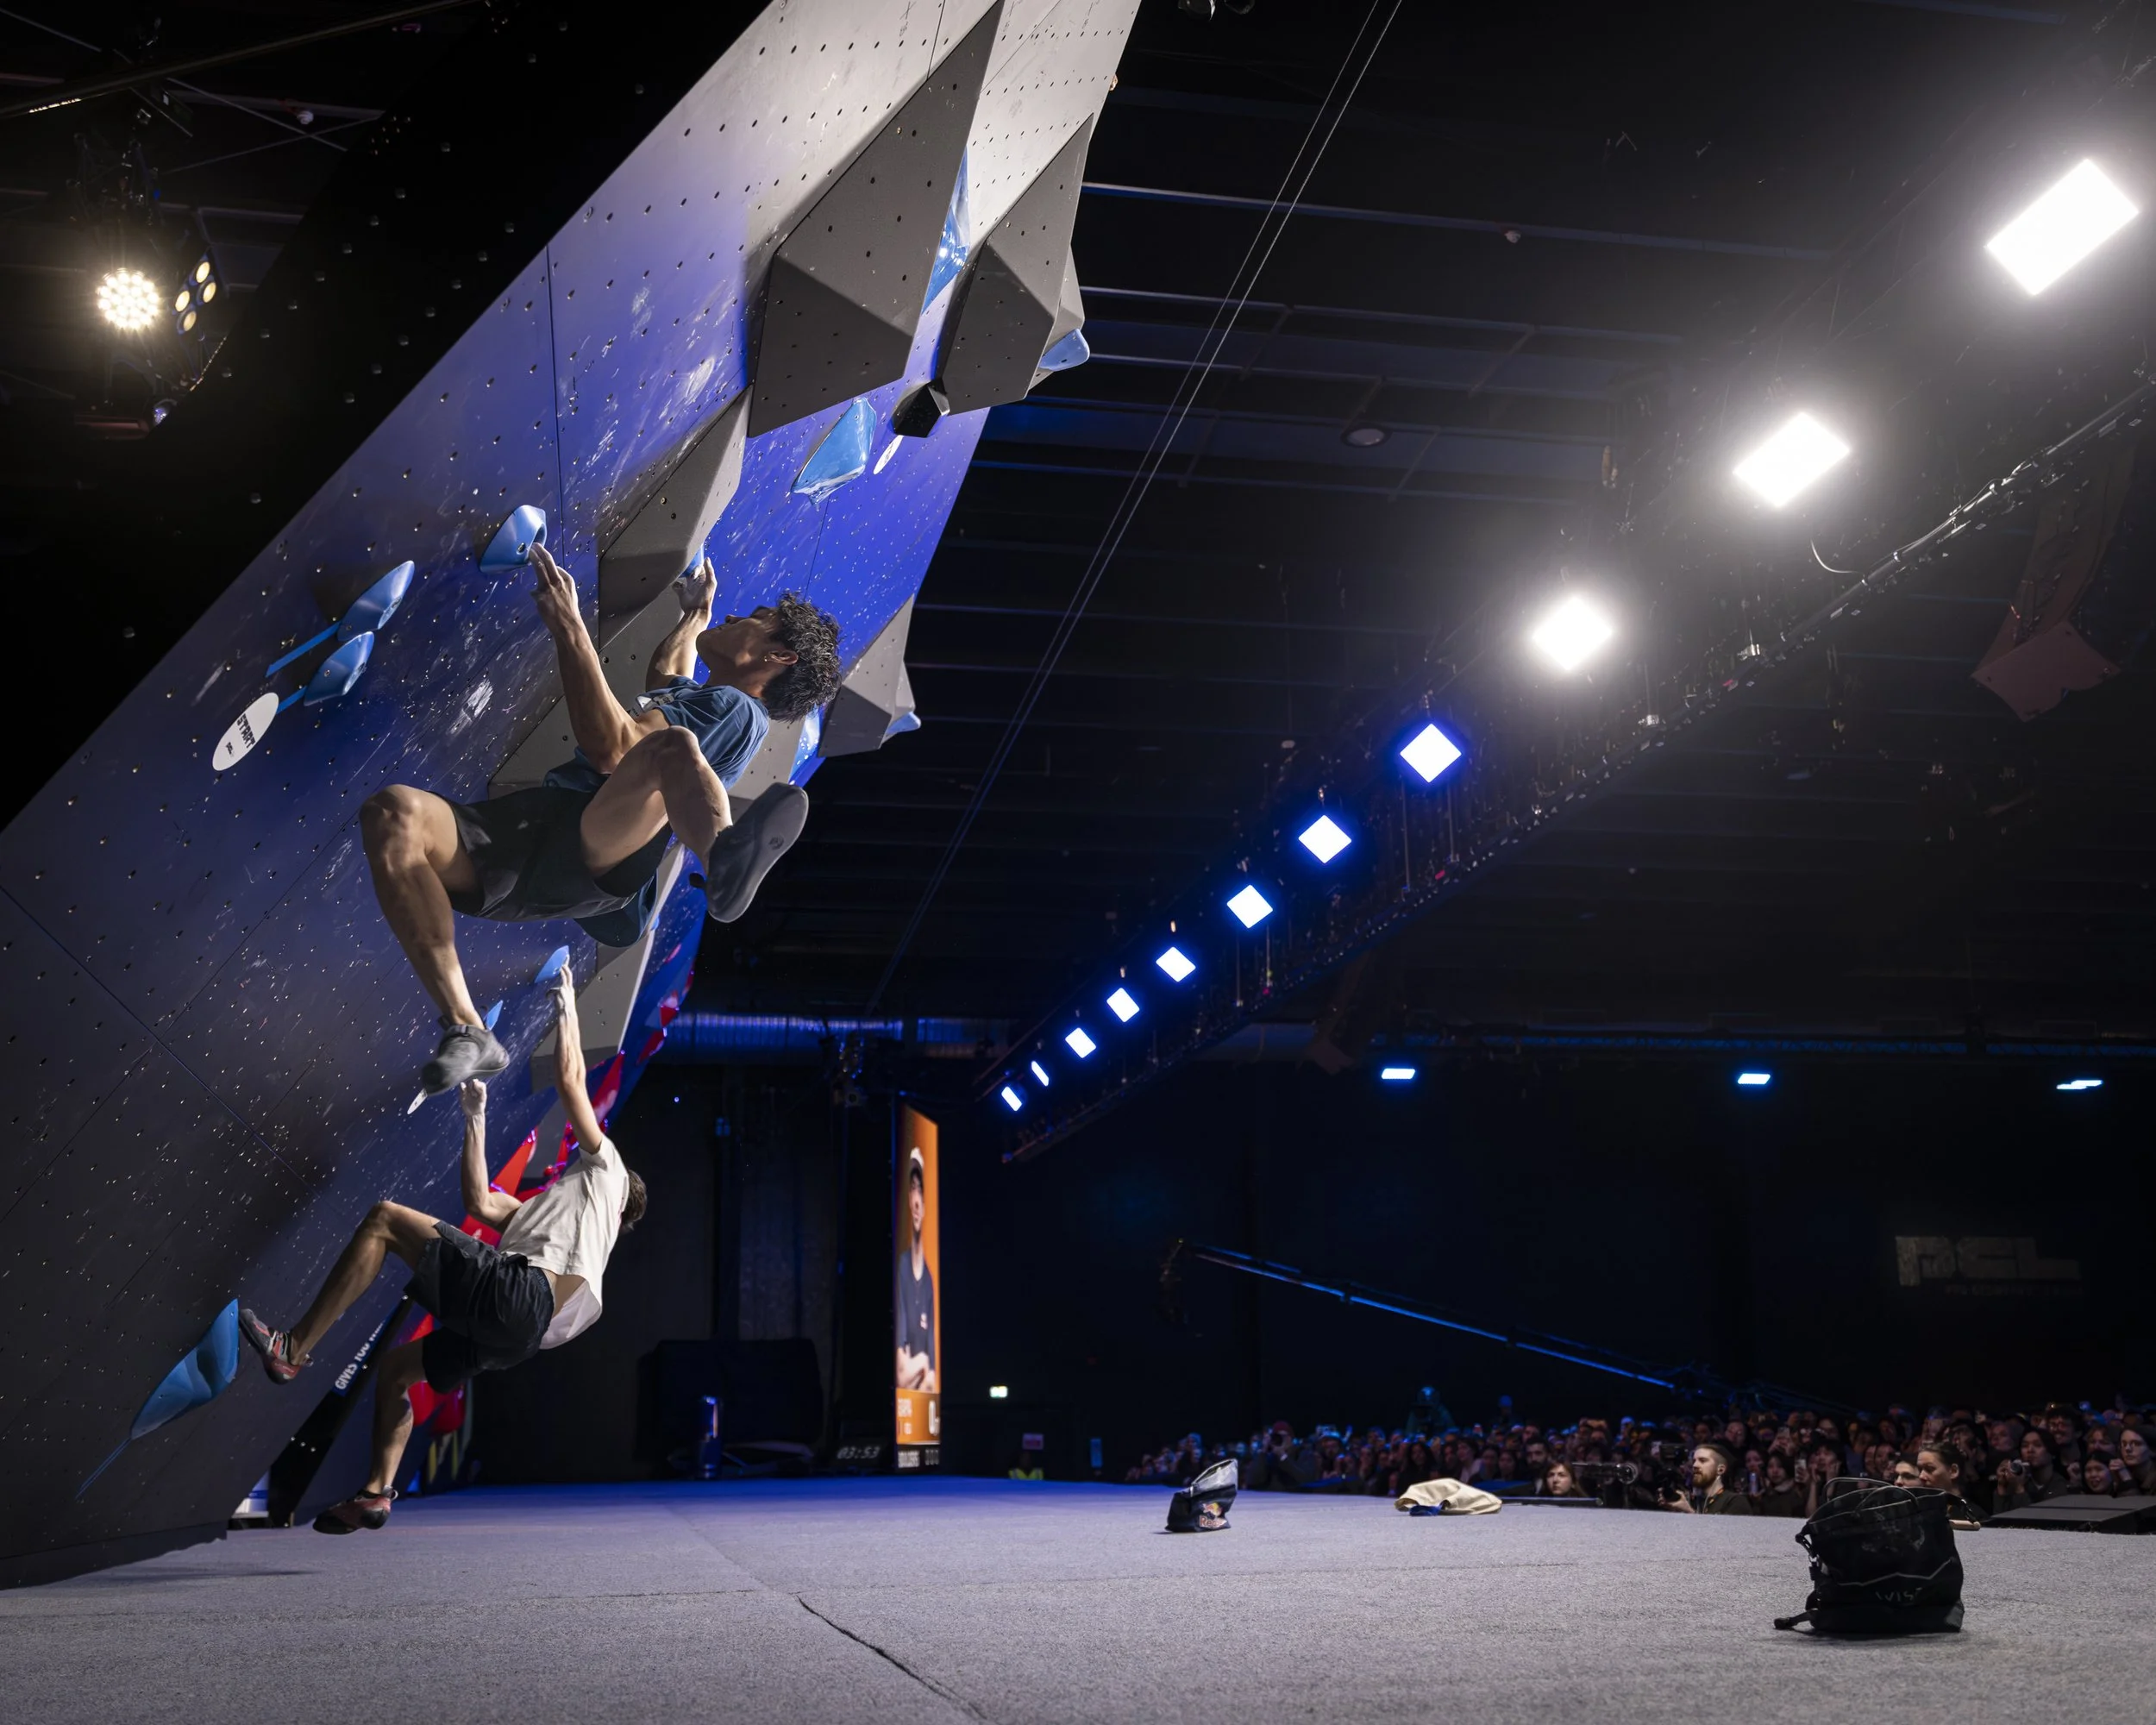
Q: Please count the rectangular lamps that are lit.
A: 14